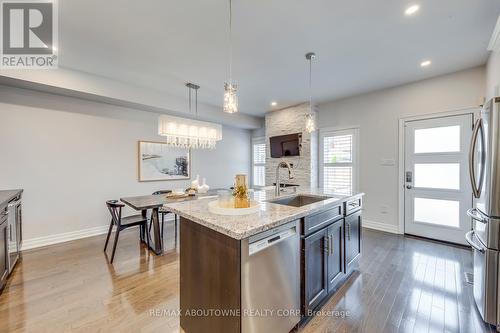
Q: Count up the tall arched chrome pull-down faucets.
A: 1